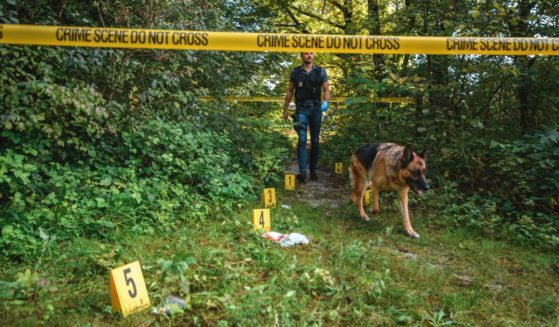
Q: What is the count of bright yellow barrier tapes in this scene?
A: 2